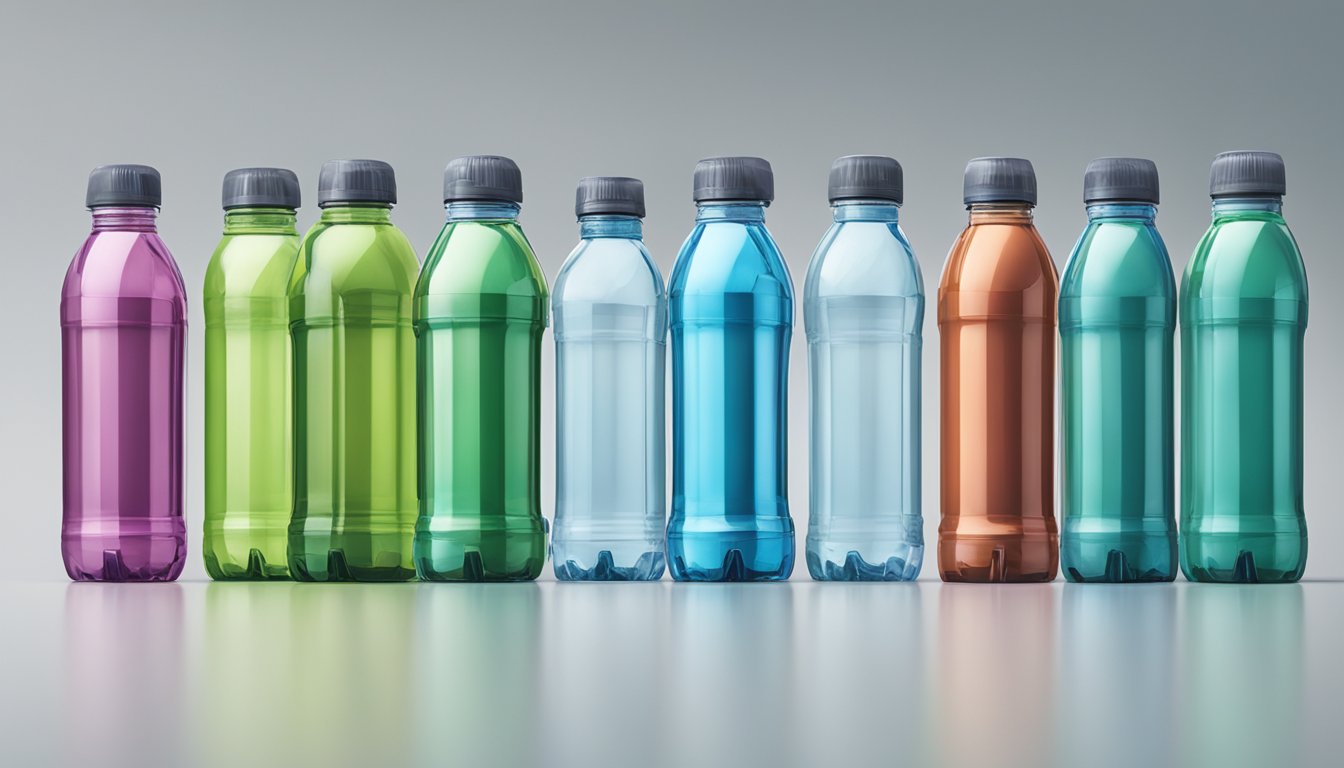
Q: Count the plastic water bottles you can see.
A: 10